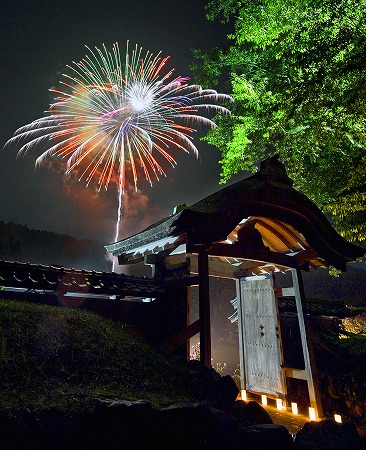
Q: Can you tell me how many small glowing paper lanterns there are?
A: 6